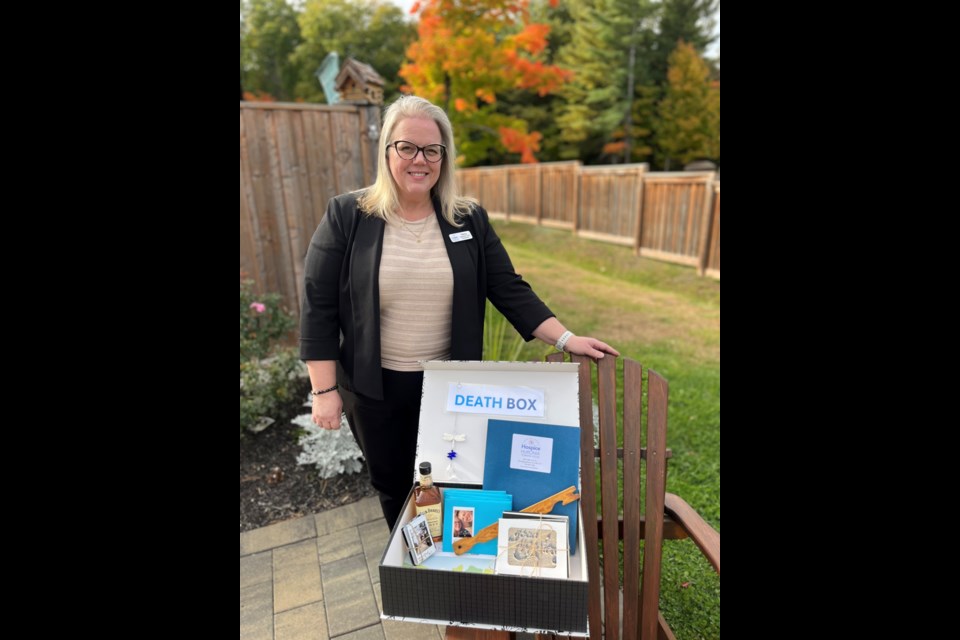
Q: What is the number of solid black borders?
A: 2